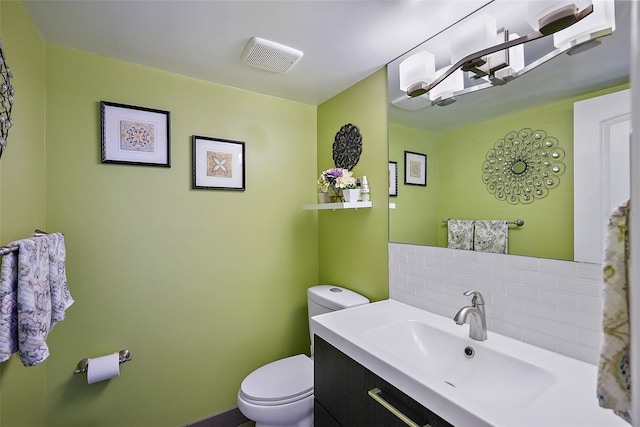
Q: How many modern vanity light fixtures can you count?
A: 1